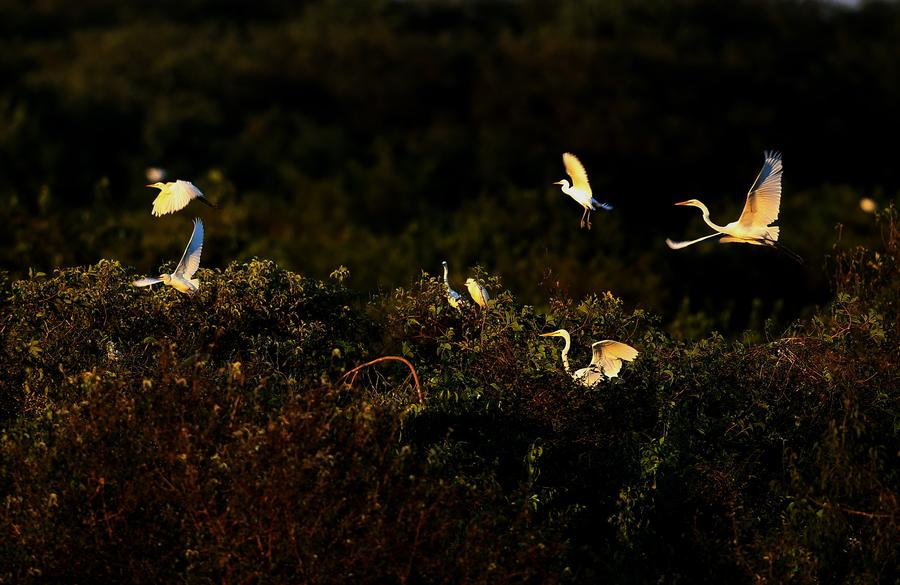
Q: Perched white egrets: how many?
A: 3